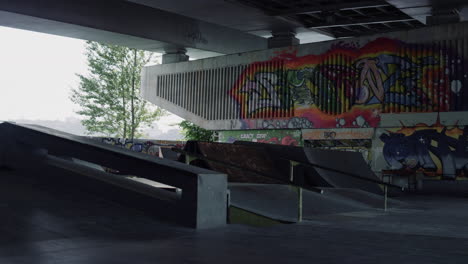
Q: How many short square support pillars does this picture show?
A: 3